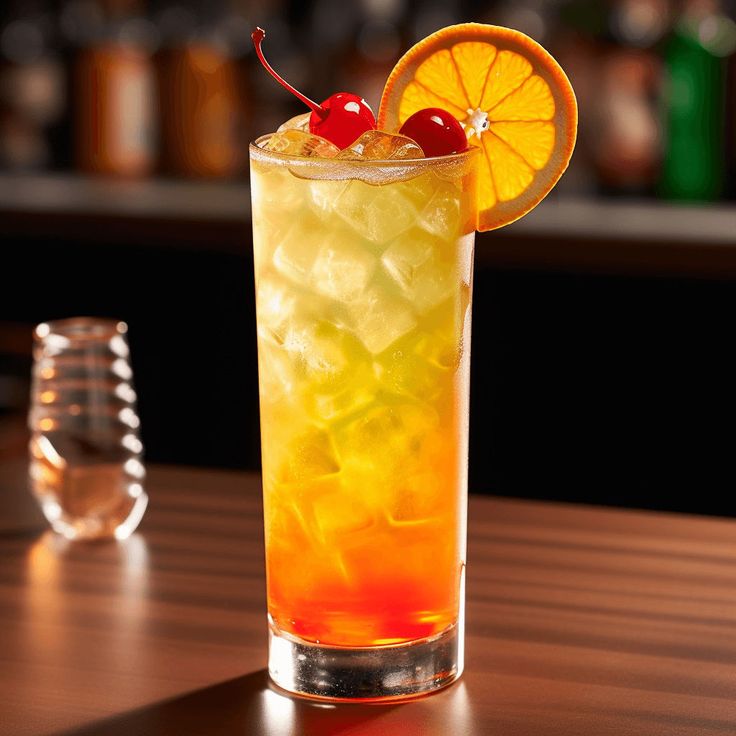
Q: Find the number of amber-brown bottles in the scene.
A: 2